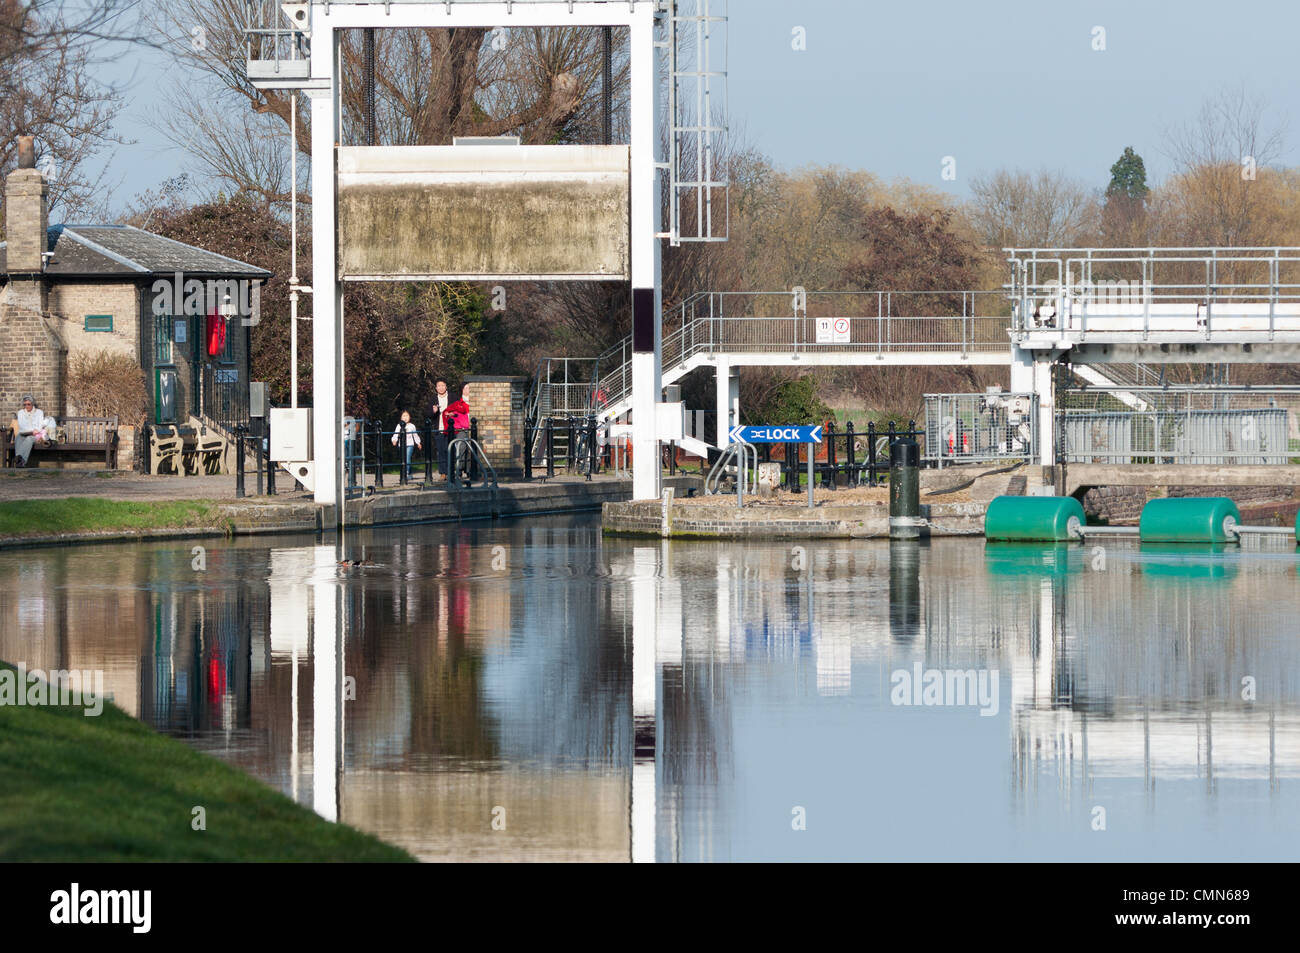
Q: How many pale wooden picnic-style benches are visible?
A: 2